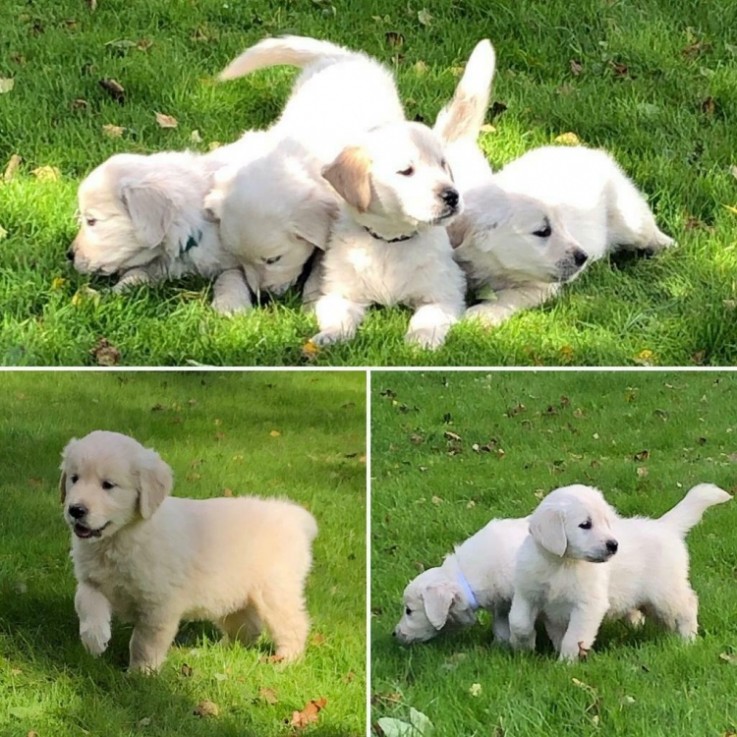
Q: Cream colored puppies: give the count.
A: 7